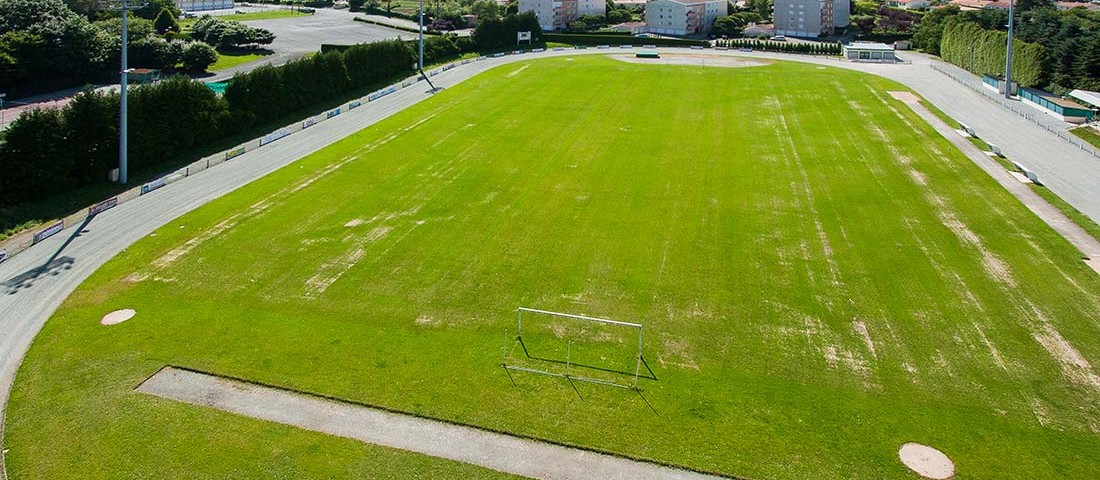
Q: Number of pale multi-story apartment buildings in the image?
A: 3